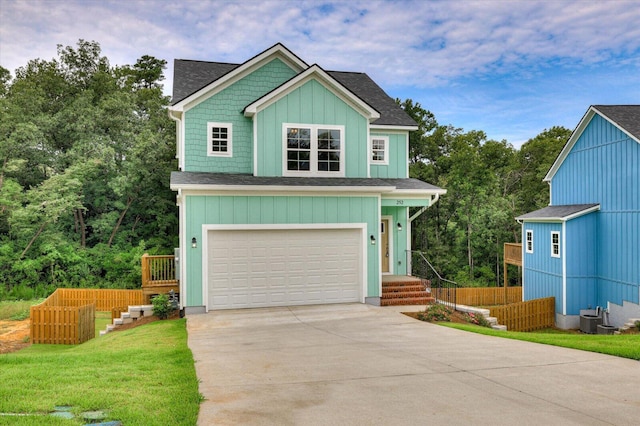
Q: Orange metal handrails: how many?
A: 0